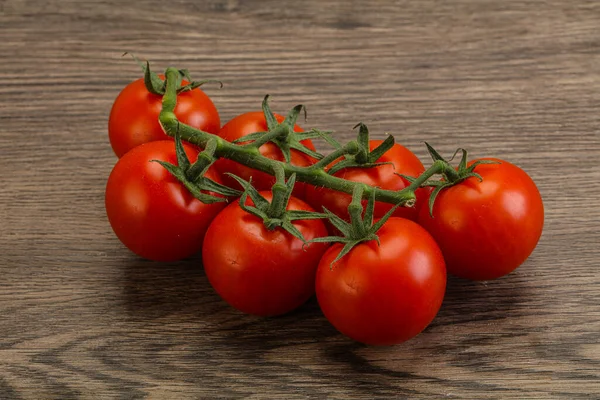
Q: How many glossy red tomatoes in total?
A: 7